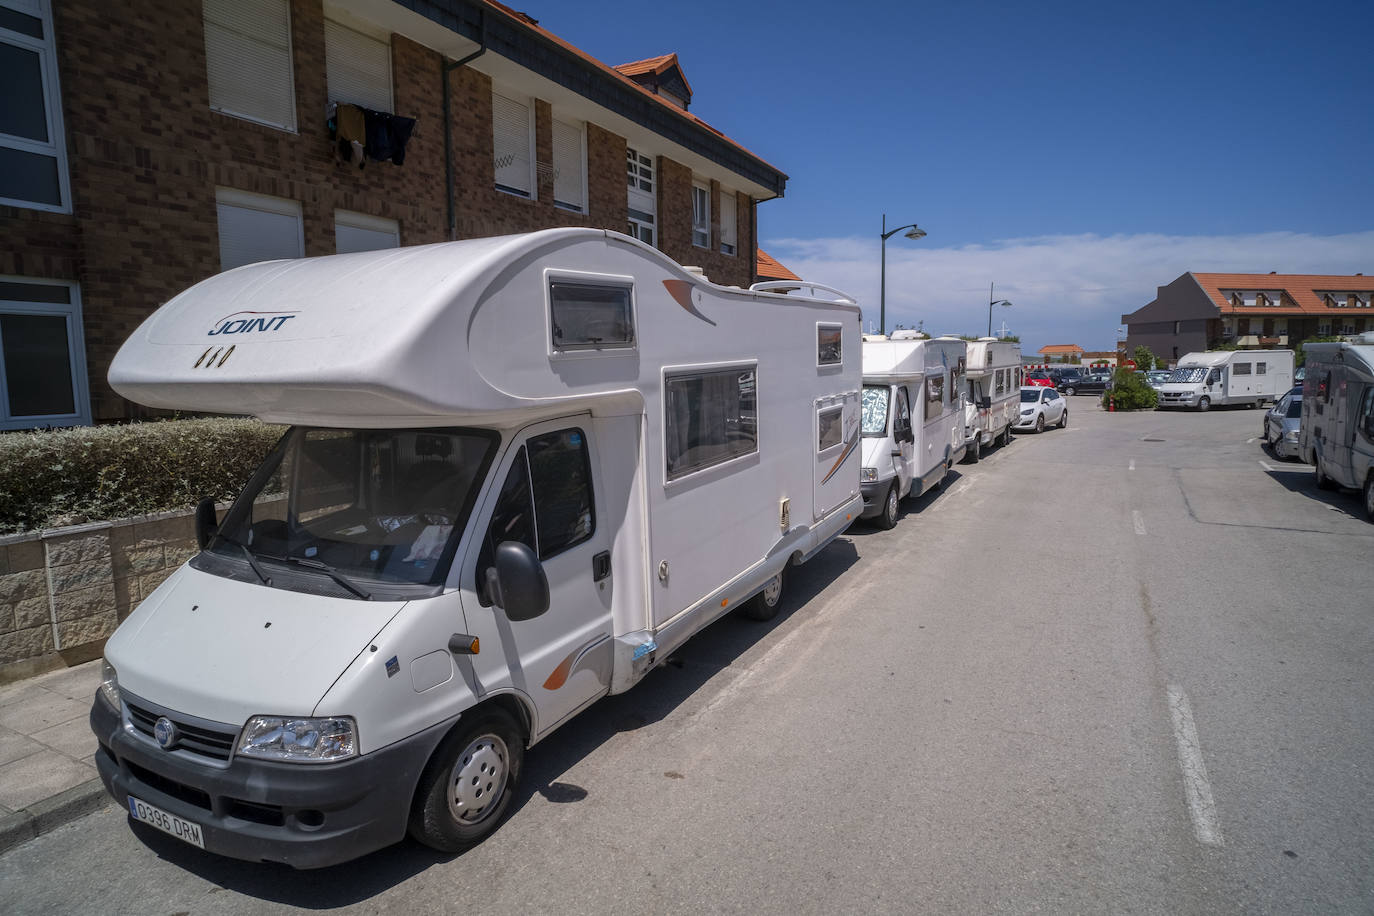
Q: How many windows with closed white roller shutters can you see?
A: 7